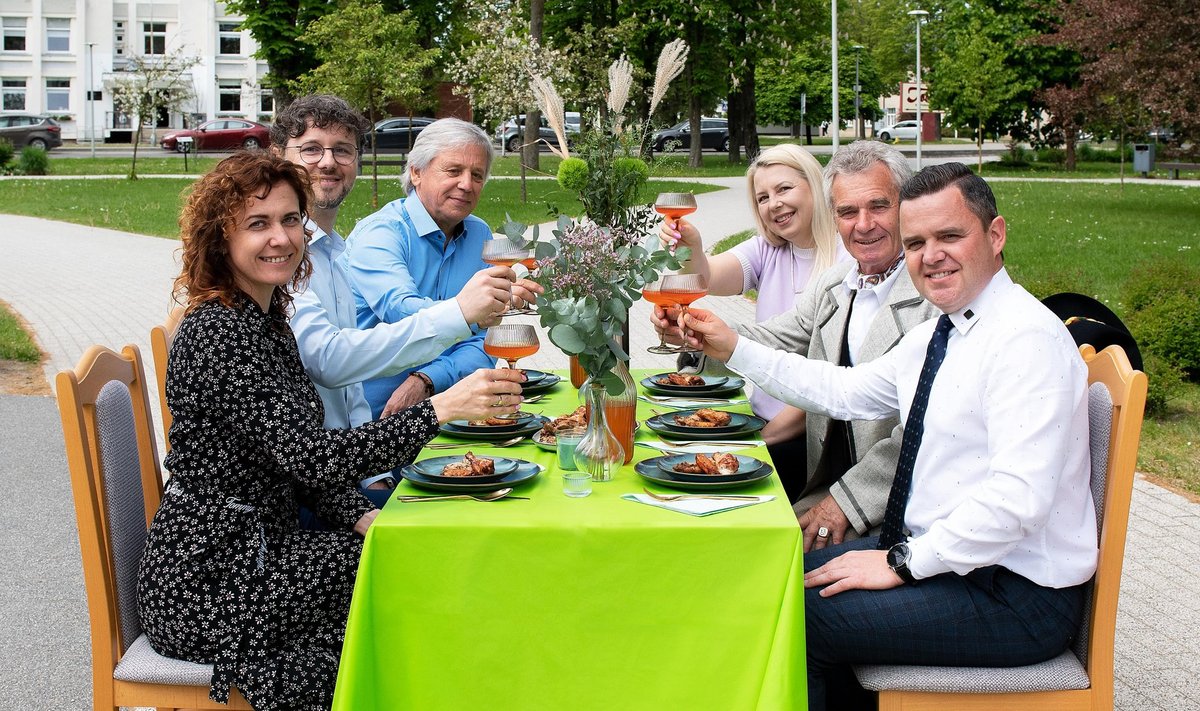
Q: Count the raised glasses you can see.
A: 6